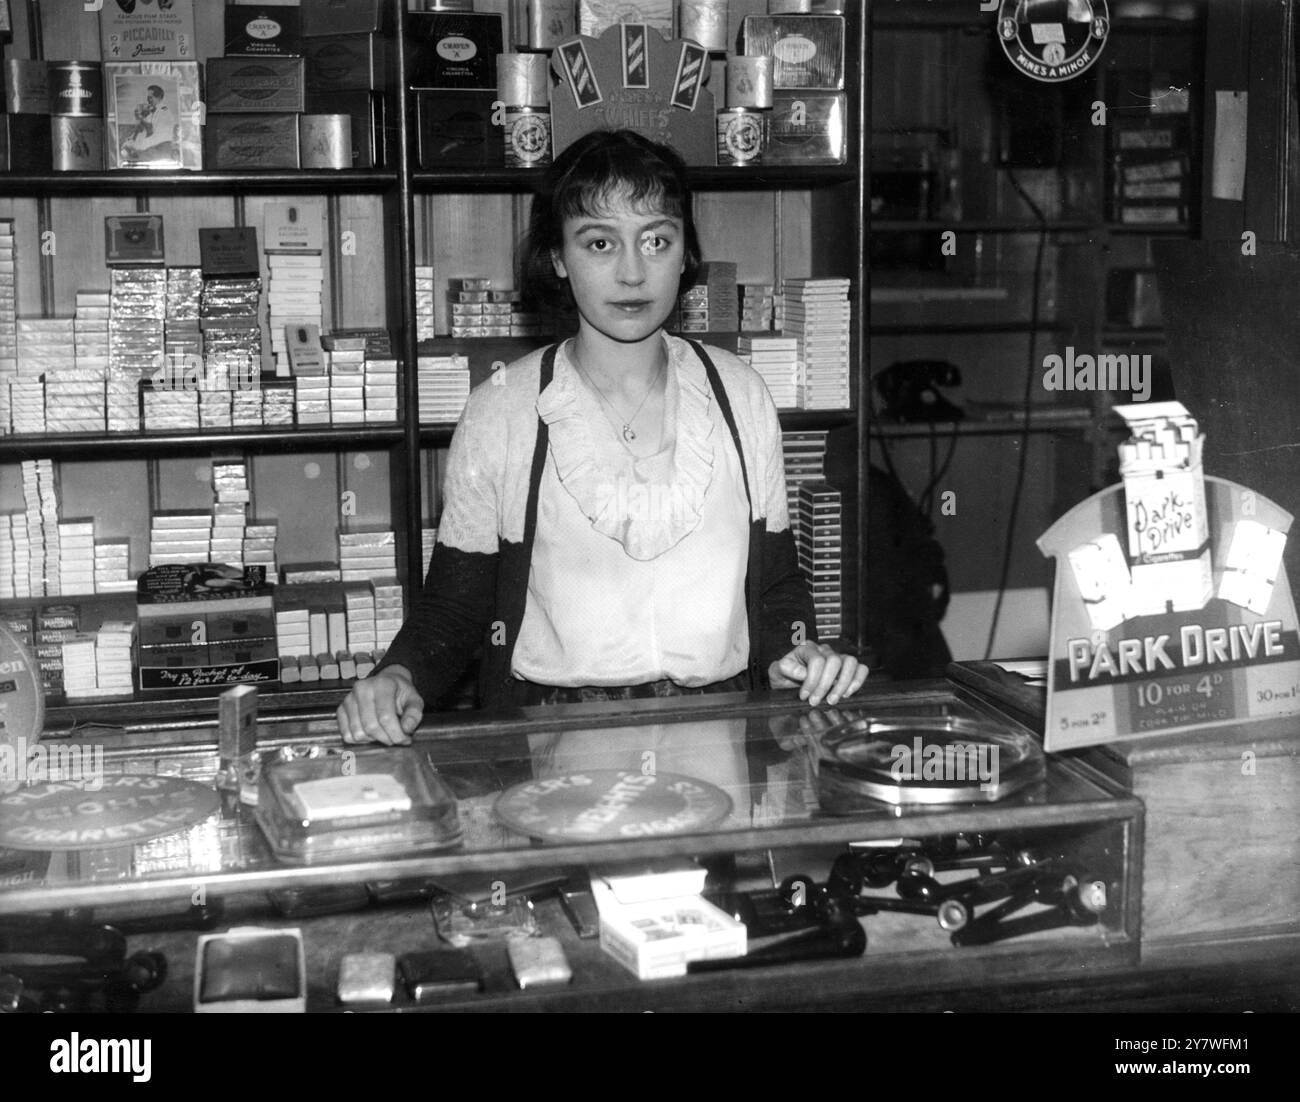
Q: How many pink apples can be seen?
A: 0